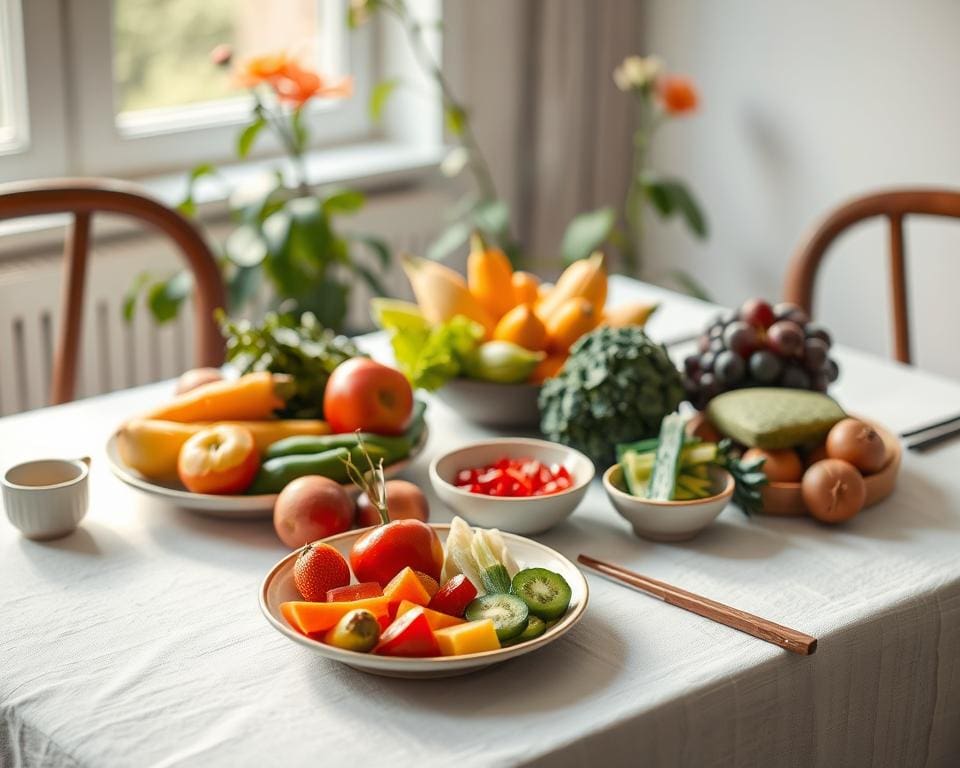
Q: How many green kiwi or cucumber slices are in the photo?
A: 3